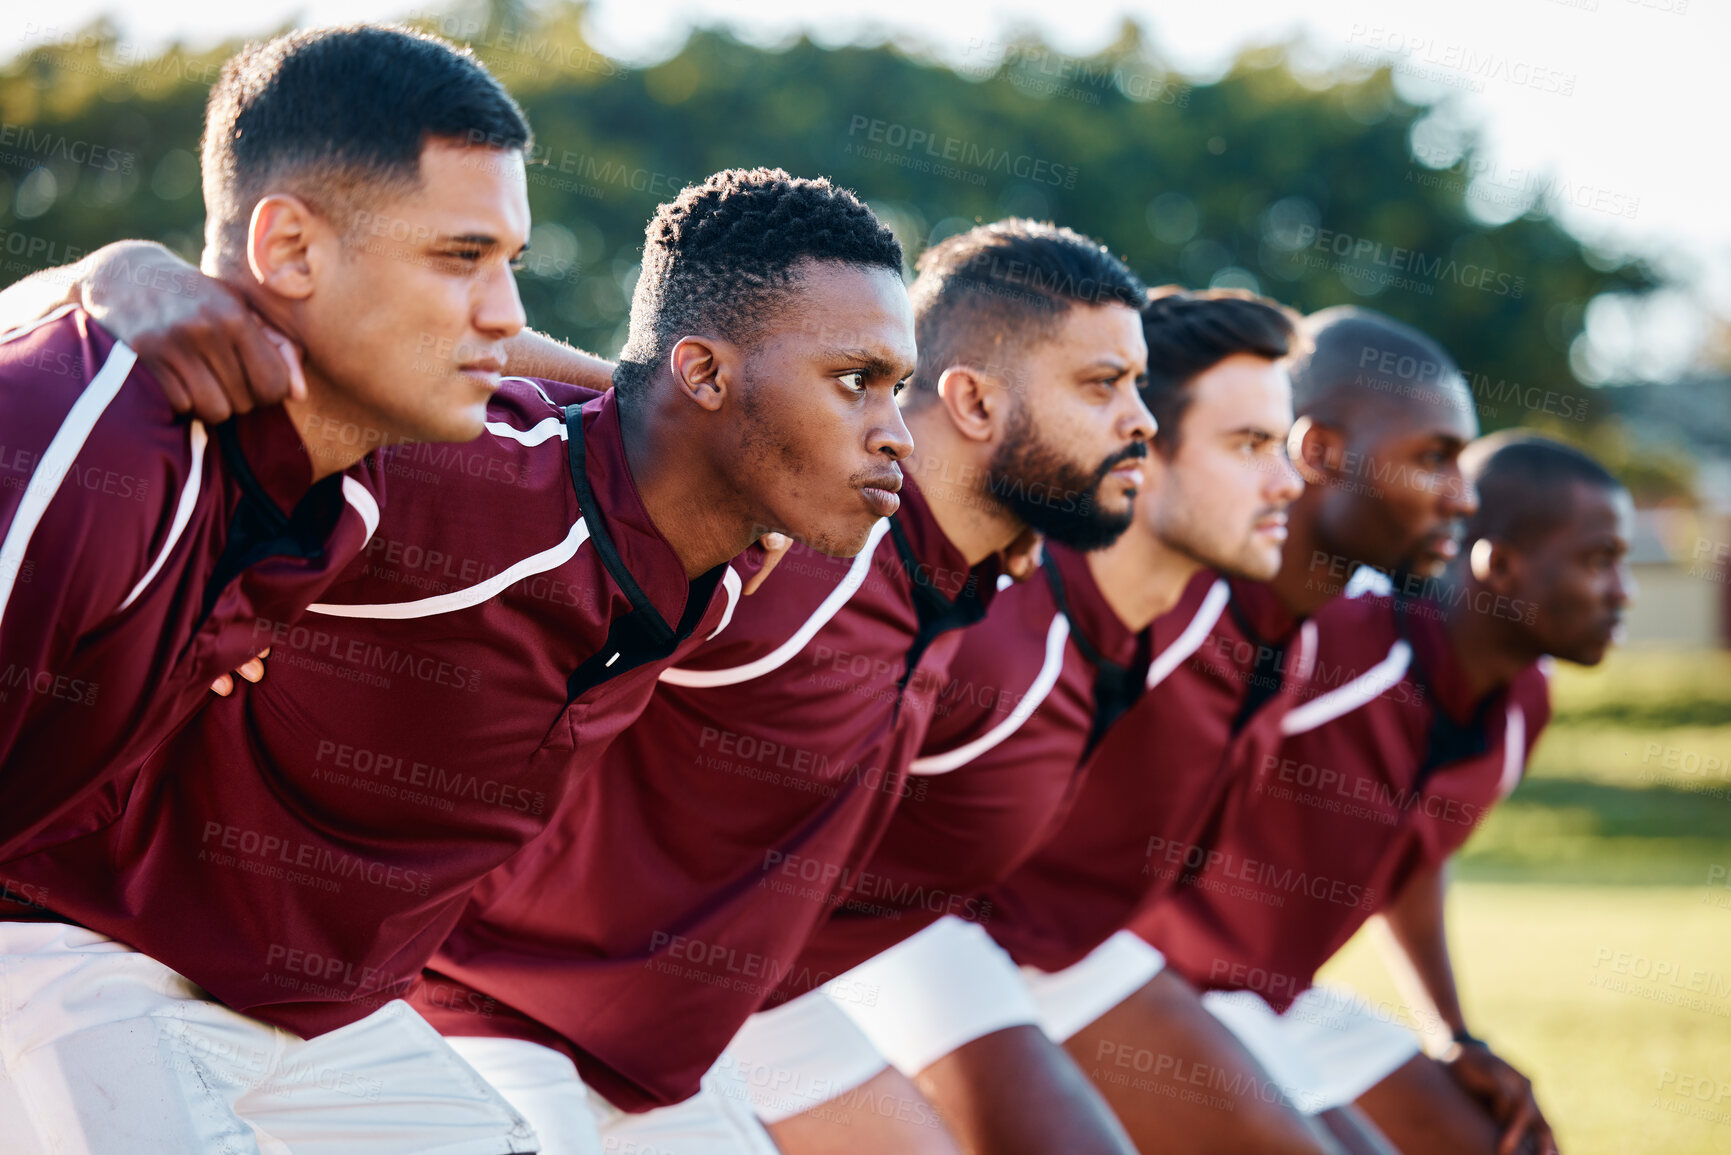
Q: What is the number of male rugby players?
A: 6